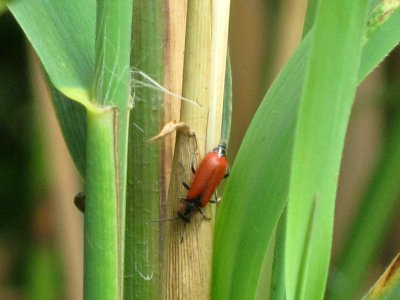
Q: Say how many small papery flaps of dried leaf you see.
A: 1